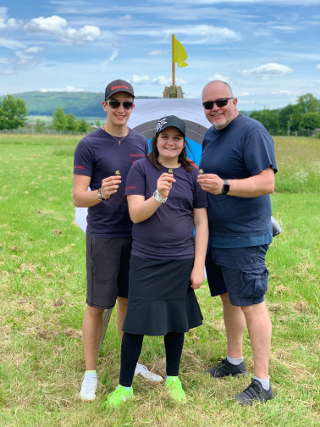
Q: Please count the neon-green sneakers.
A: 2